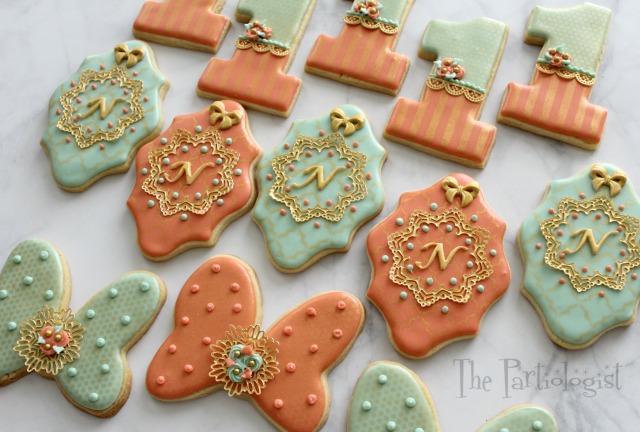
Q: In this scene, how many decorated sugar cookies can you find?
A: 13